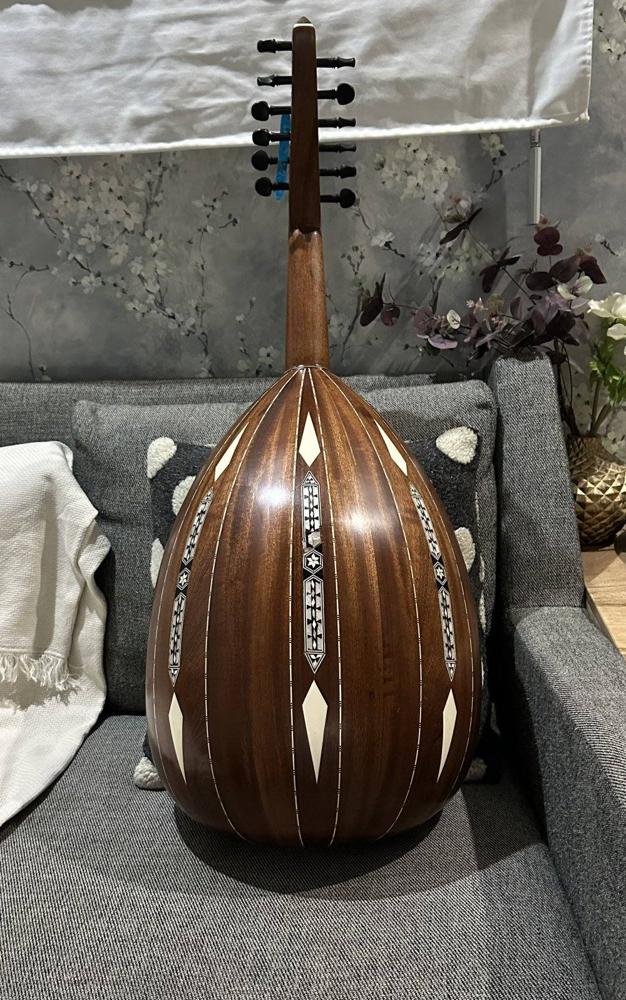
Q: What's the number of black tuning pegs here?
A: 12